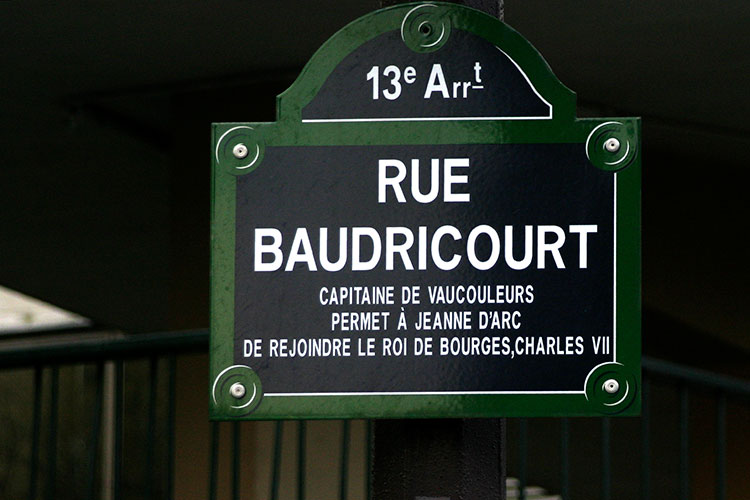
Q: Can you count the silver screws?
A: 4